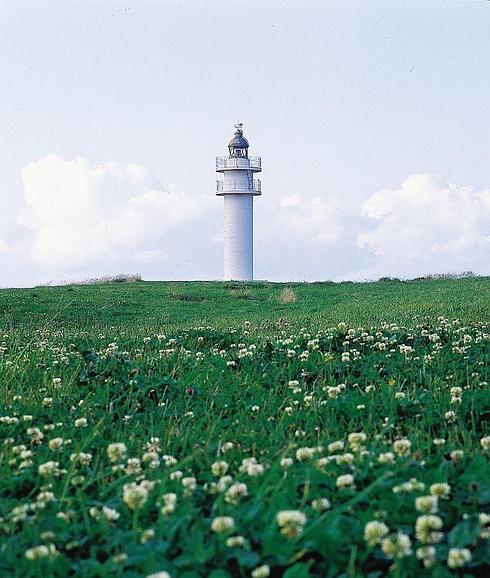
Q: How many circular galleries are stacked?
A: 2